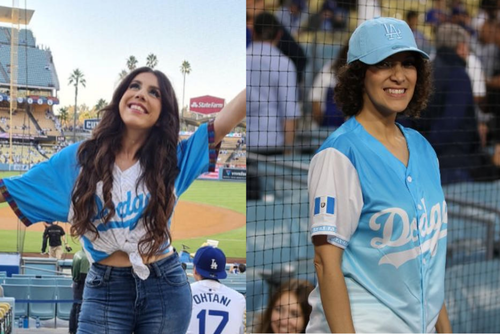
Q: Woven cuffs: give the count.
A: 2